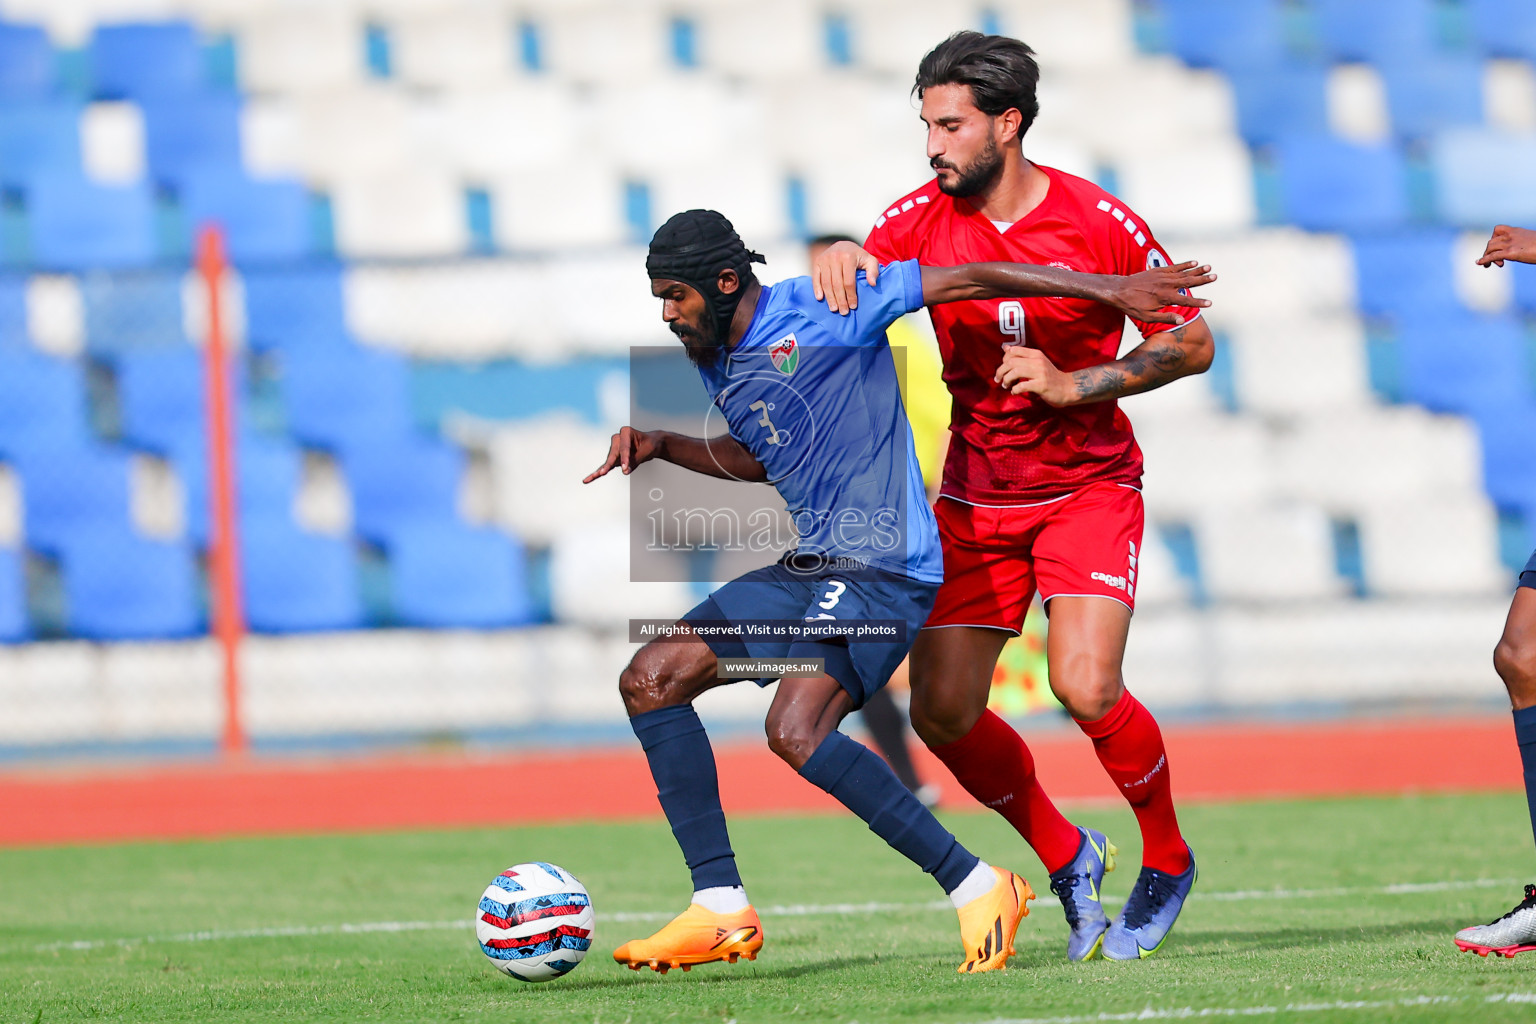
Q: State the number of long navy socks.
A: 3